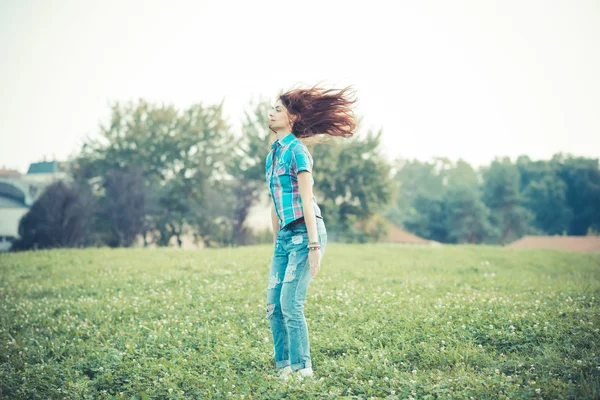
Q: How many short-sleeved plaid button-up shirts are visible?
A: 1